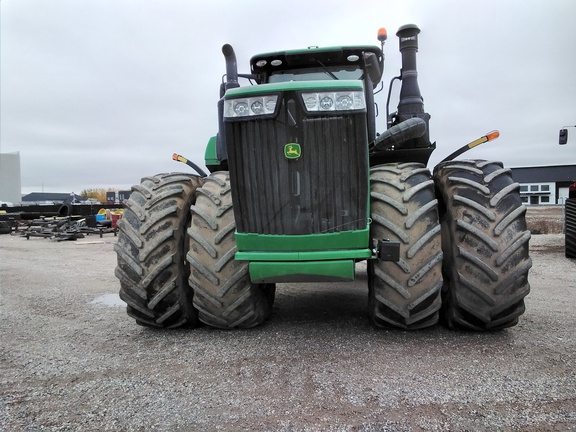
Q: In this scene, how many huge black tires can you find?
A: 4